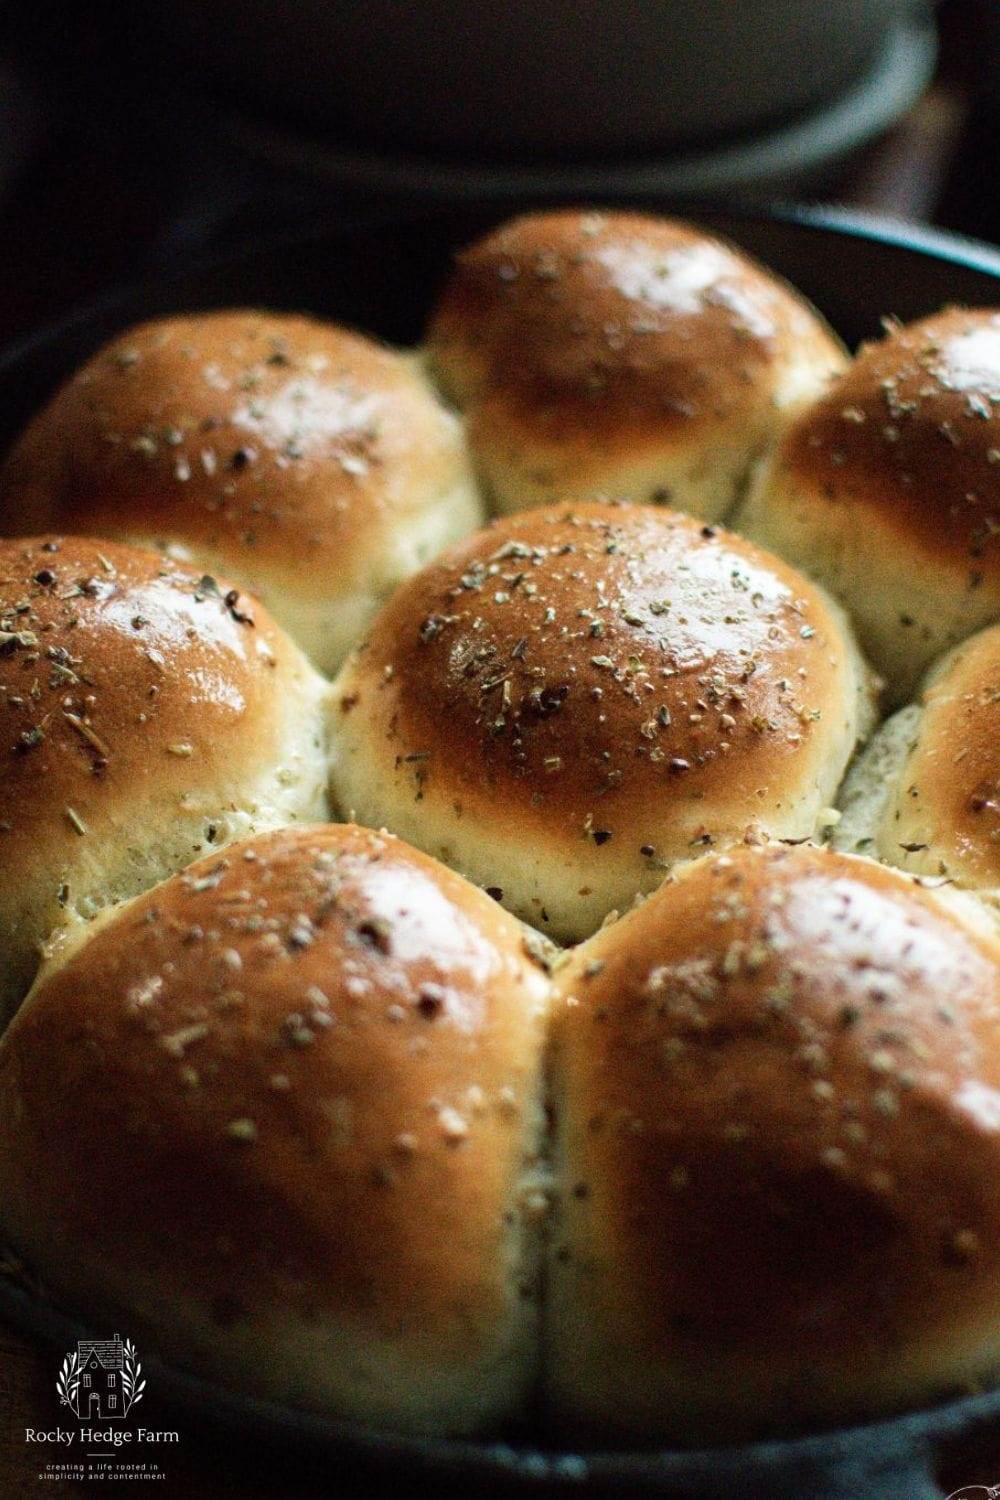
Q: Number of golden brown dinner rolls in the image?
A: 8